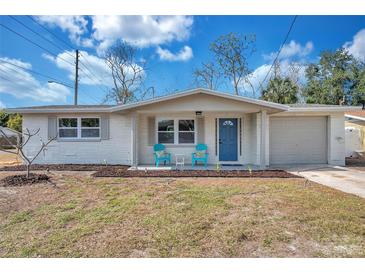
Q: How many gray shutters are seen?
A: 4